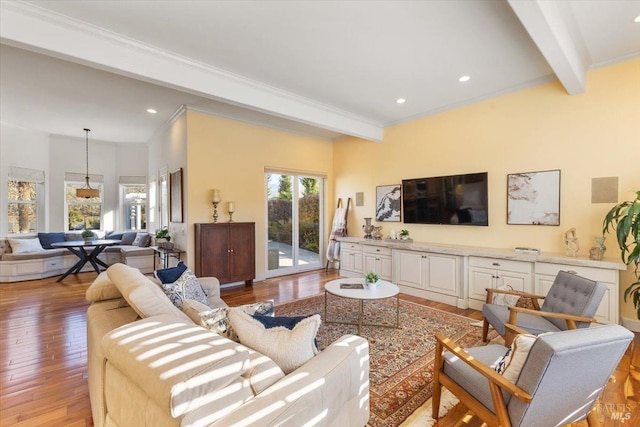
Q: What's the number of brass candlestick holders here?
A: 2